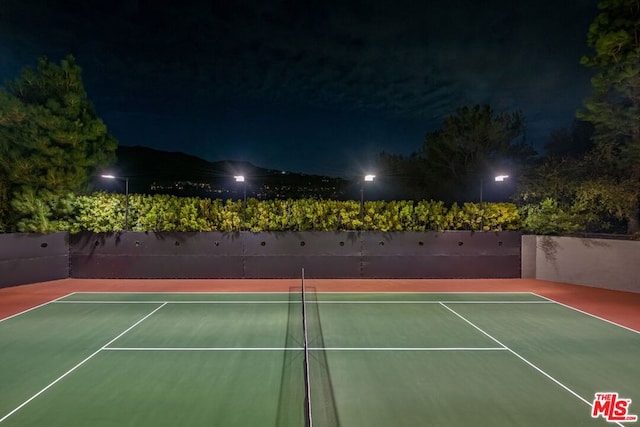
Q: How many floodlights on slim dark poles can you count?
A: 4